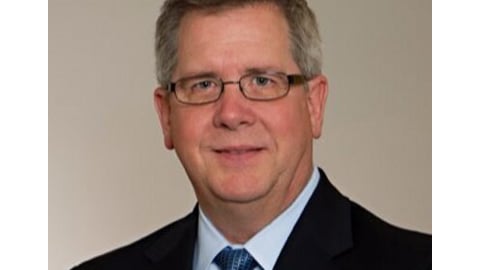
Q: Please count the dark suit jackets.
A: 1